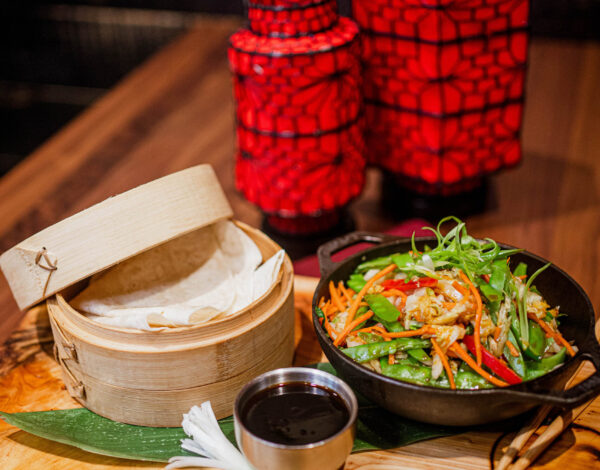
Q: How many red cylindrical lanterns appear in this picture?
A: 2